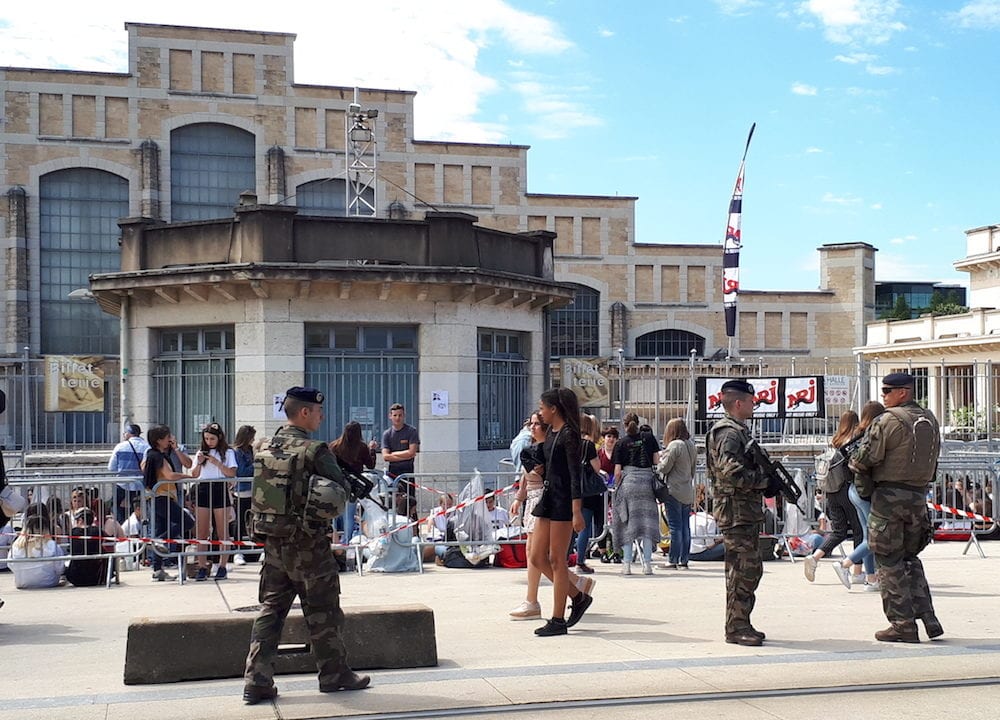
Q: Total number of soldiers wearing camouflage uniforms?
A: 3